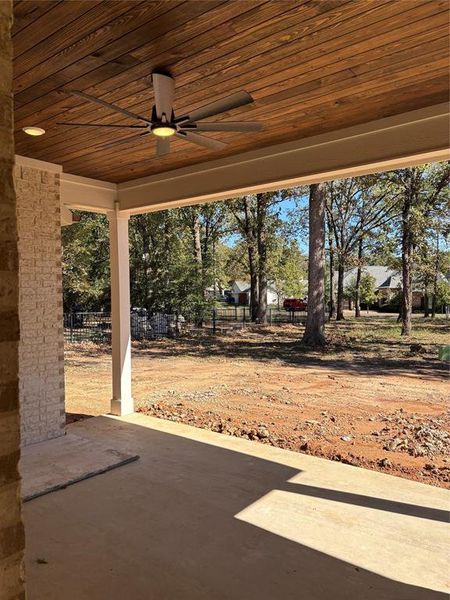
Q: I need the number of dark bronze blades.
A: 8